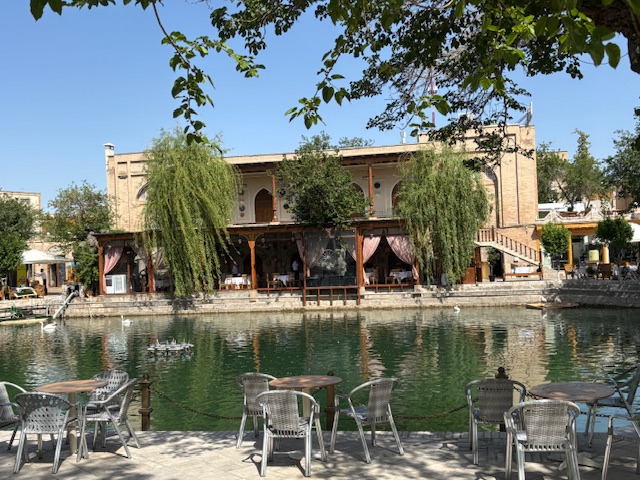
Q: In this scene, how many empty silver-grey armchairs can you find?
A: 11